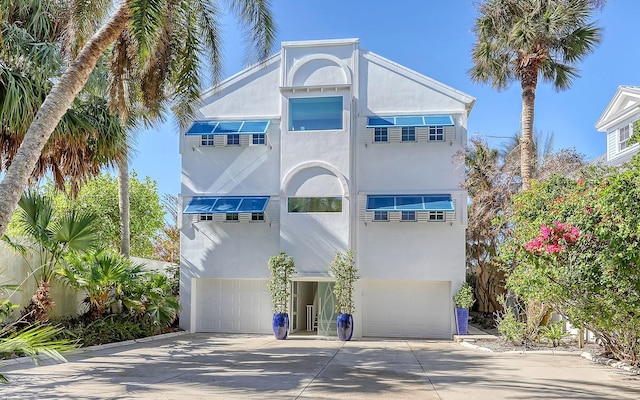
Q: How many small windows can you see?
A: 12